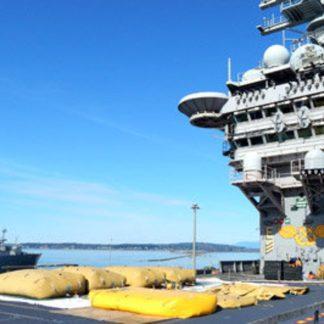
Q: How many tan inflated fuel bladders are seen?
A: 4